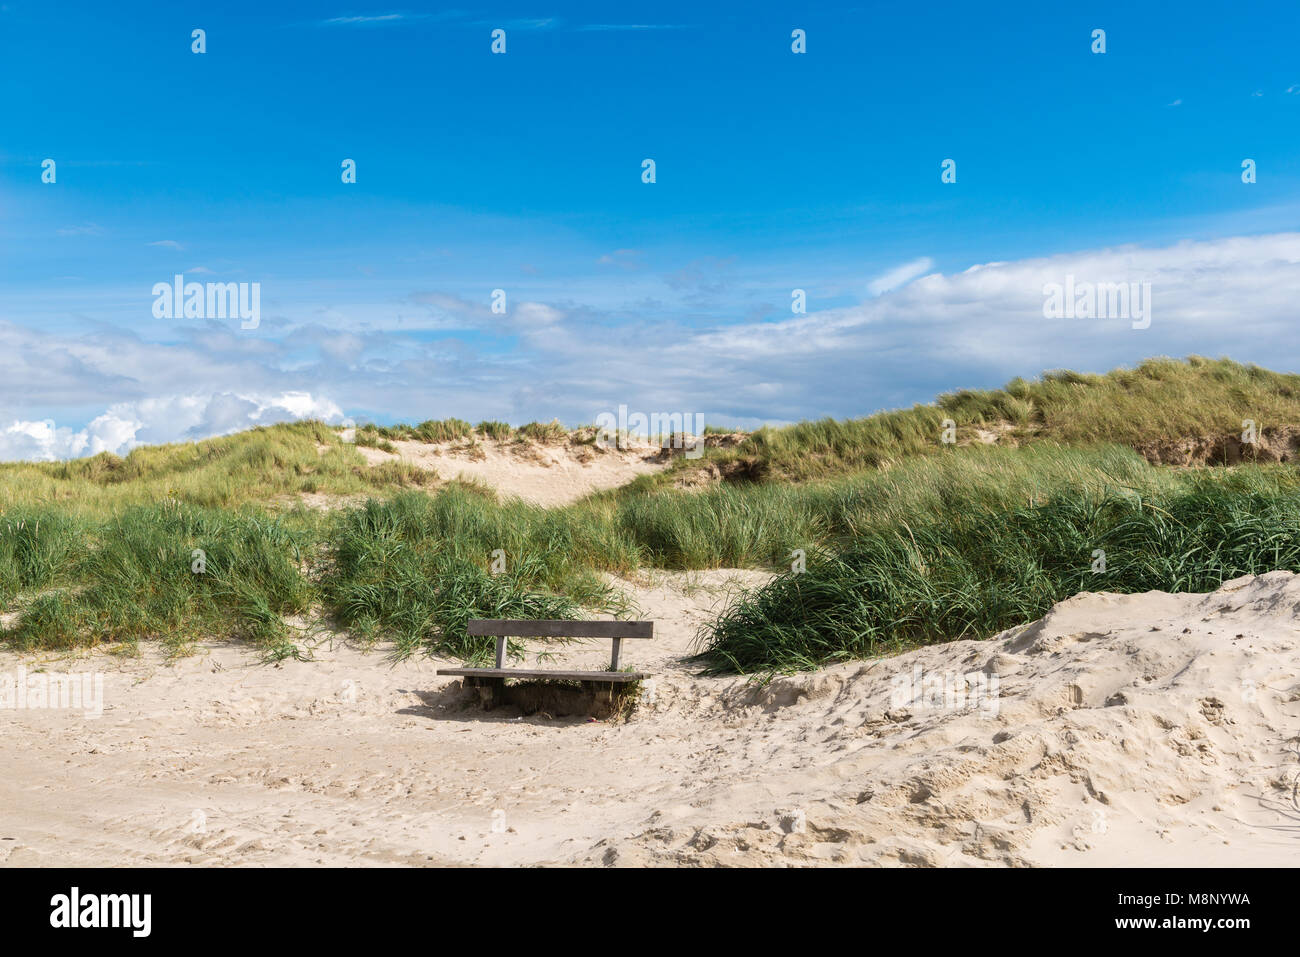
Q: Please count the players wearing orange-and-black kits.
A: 0